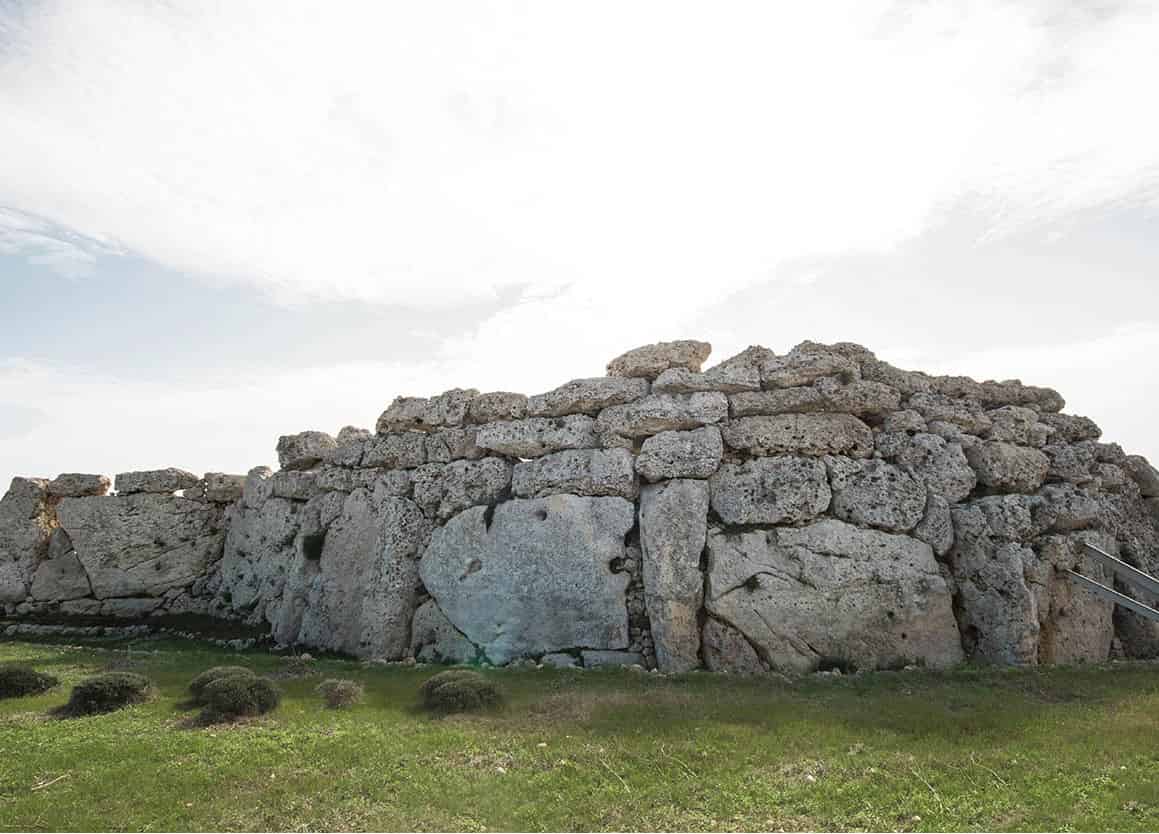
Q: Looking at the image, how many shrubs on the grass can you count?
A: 6